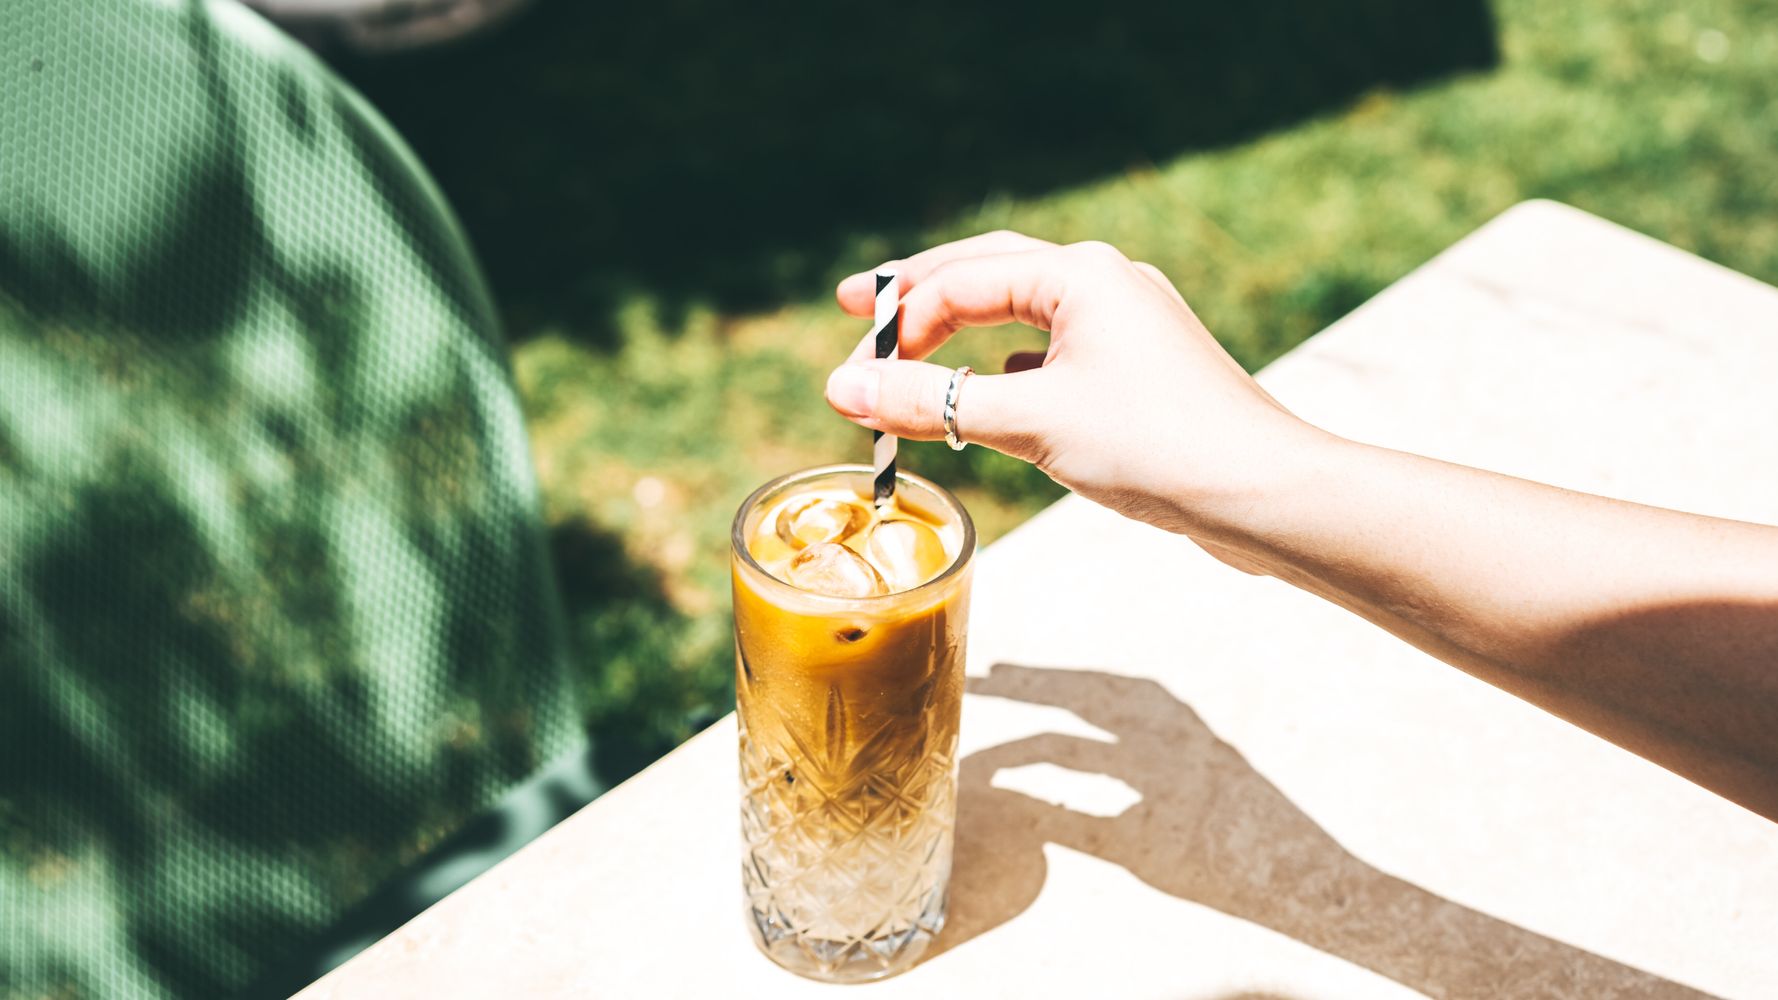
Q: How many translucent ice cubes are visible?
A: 3